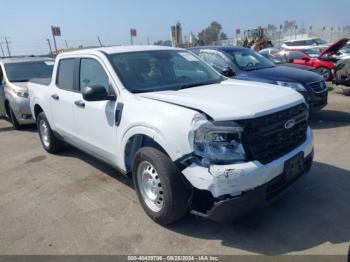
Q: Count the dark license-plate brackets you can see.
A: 1